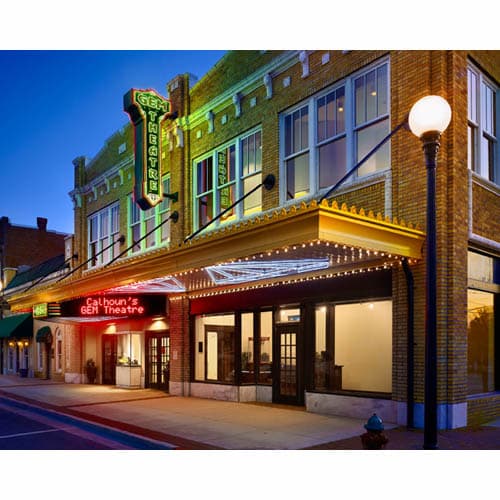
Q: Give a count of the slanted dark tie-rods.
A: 5